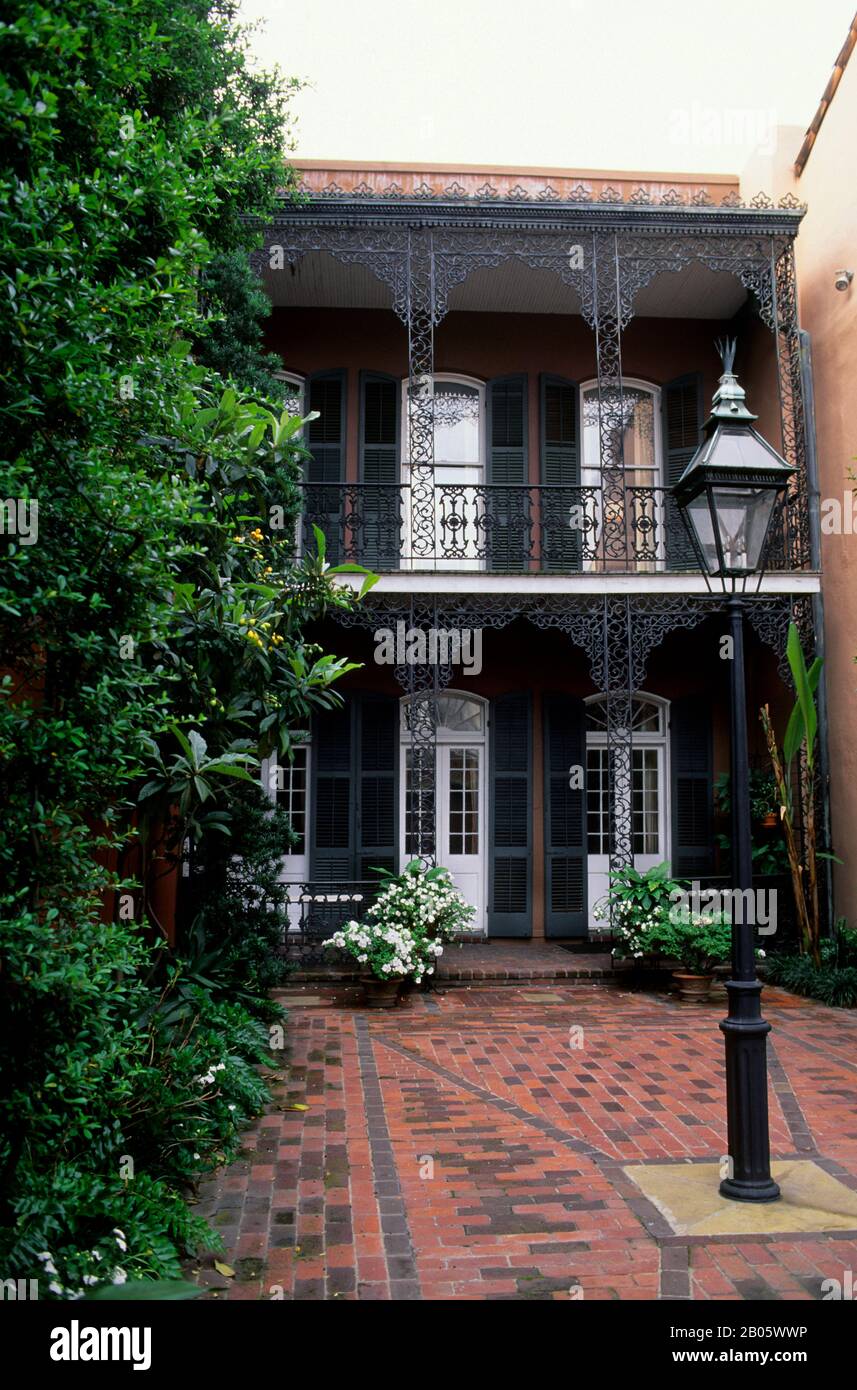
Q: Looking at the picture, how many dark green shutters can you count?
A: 10